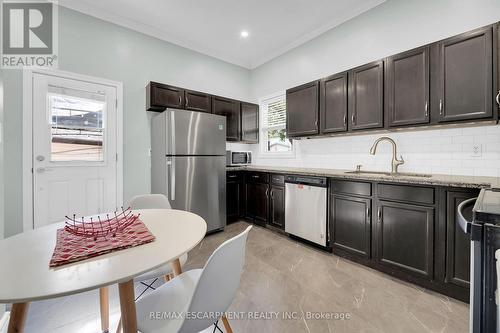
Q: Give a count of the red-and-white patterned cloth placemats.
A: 1